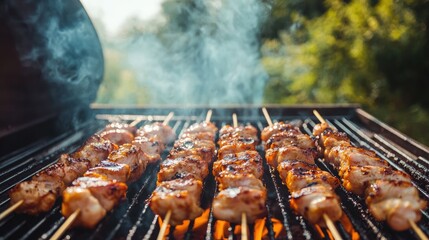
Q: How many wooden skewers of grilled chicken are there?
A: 6